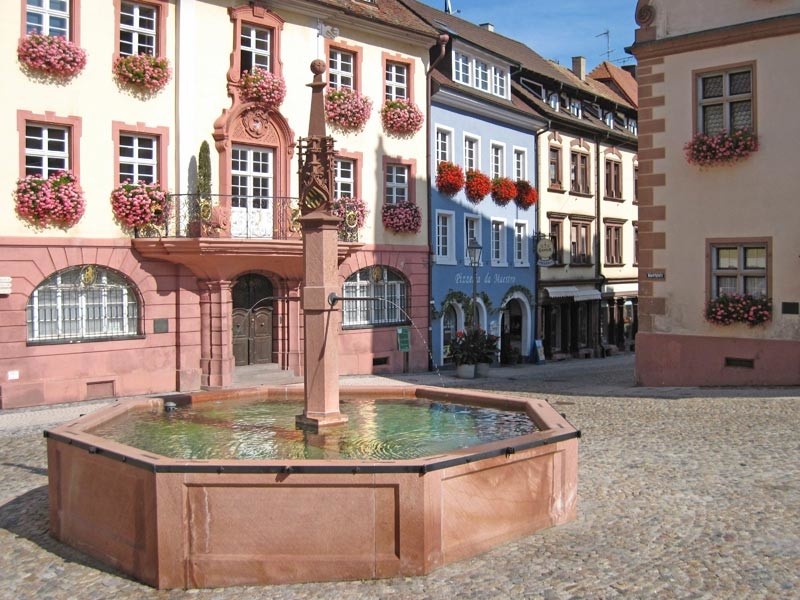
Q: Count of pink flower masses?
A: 11